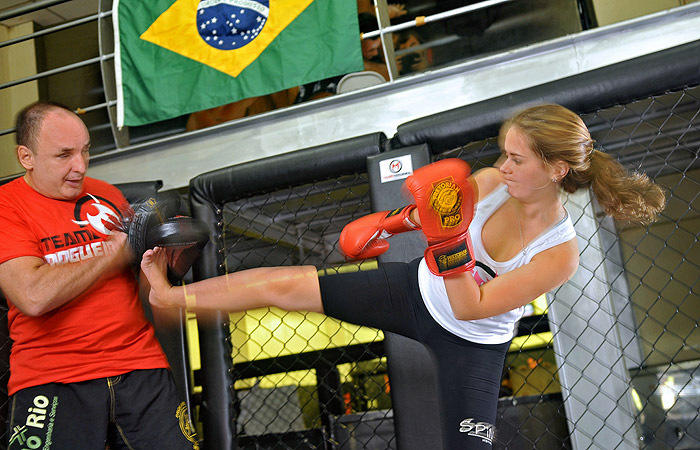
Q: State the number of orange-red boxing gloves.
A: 2